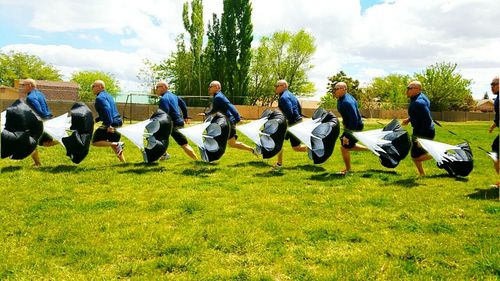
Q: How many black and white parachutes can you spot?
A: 8